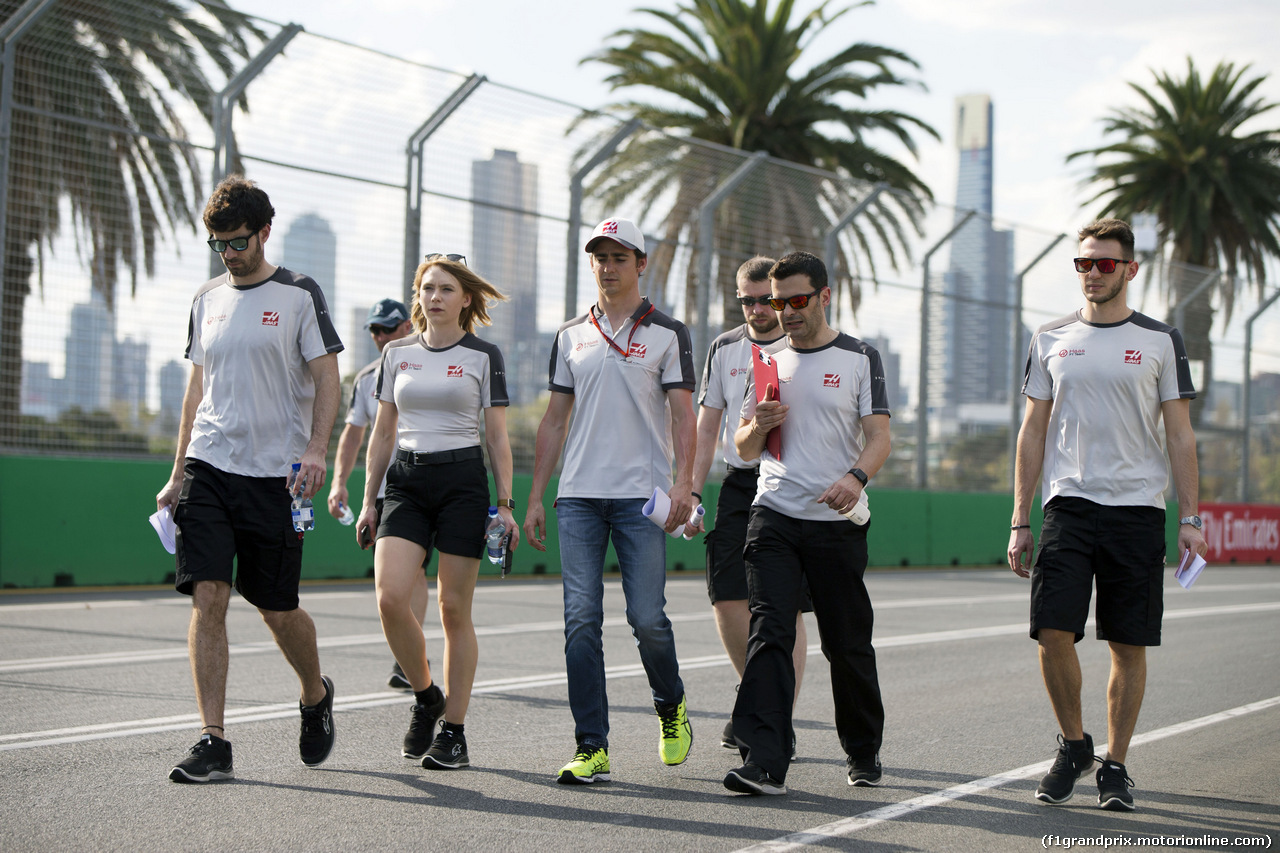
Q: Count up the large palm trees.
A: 3